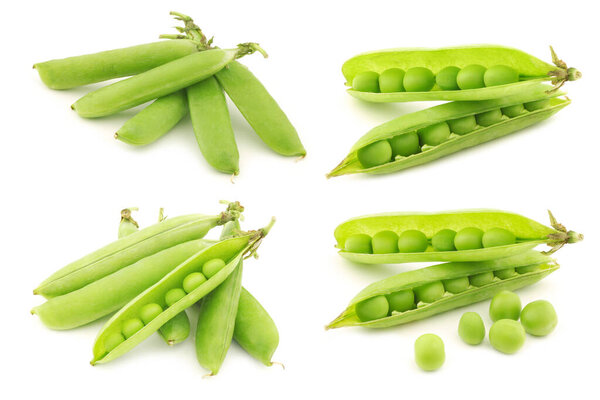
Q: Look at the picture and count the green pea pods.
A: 15